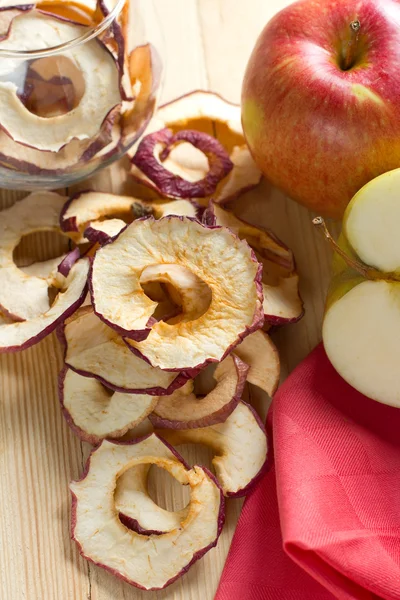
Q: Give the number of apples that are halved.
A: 1